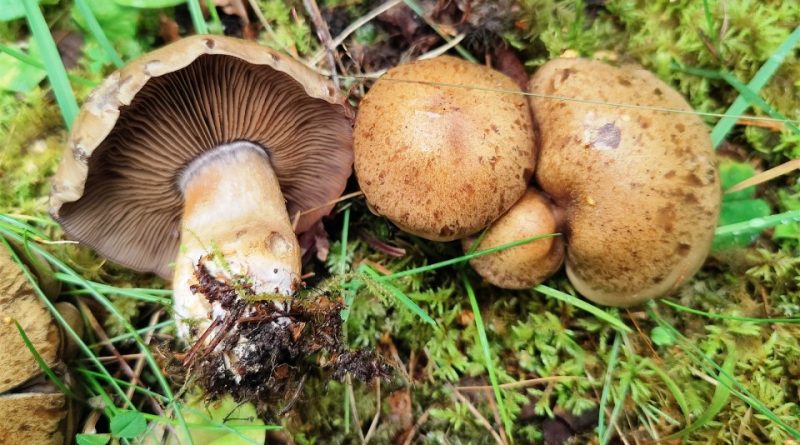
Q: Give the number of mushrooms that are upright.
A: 3